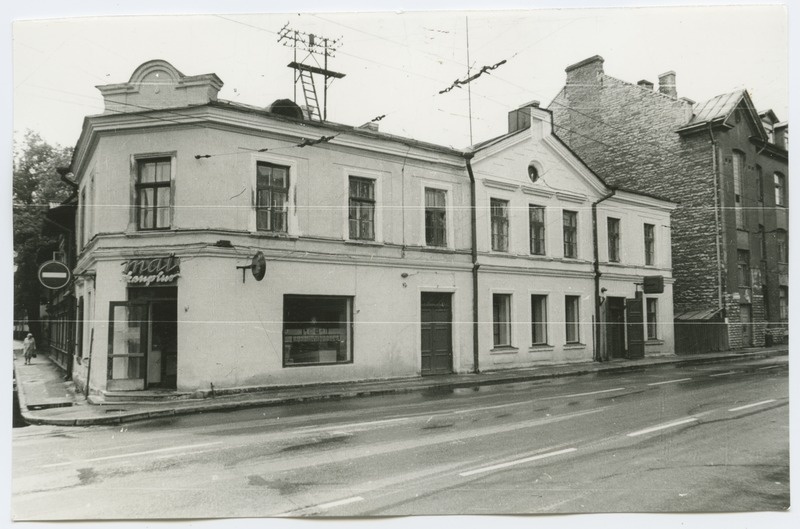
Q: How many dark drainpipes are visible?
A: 2